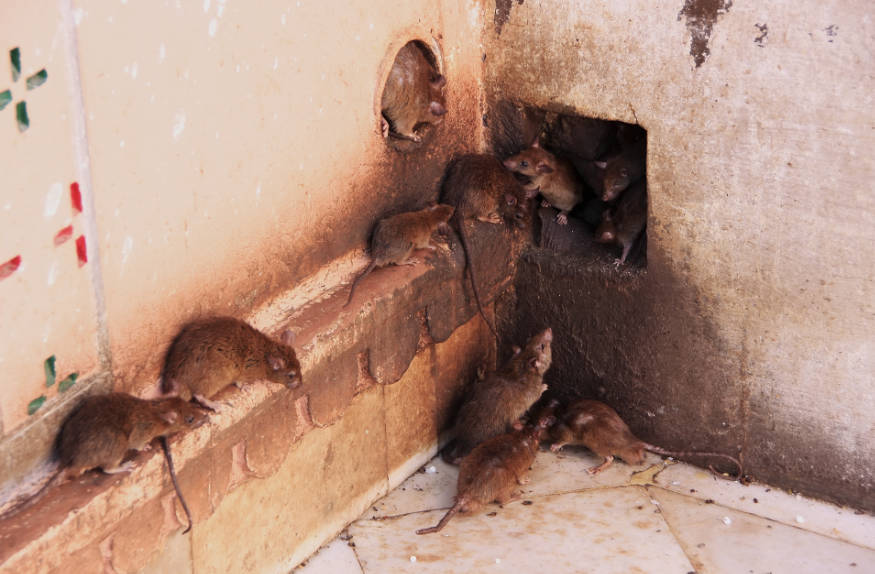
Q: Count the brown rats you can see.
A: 11